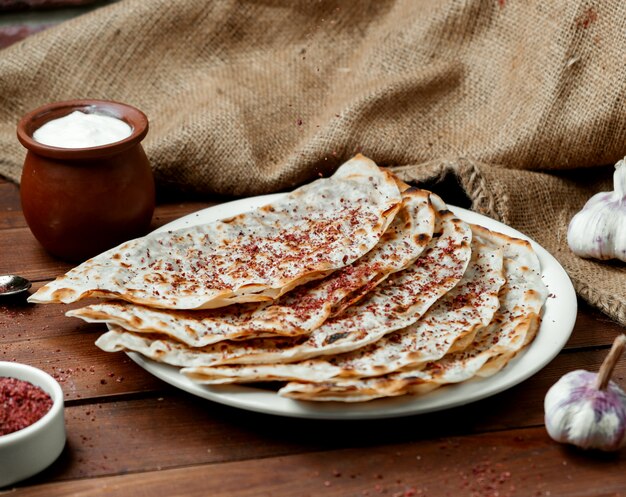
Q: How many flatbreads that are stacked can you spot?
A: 5